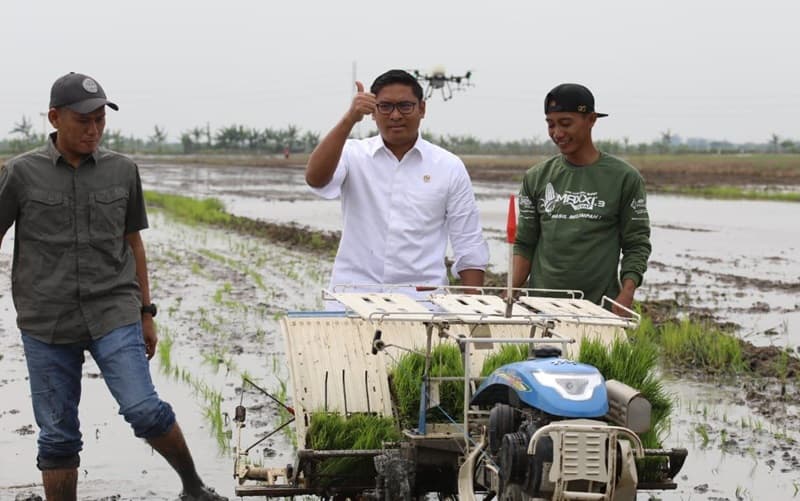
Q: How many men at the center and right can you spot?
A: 2